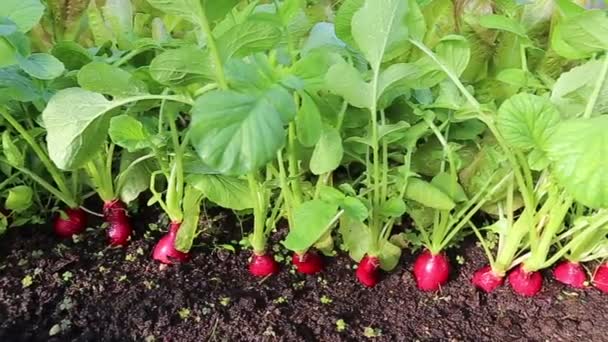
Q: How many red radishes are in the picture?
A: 11